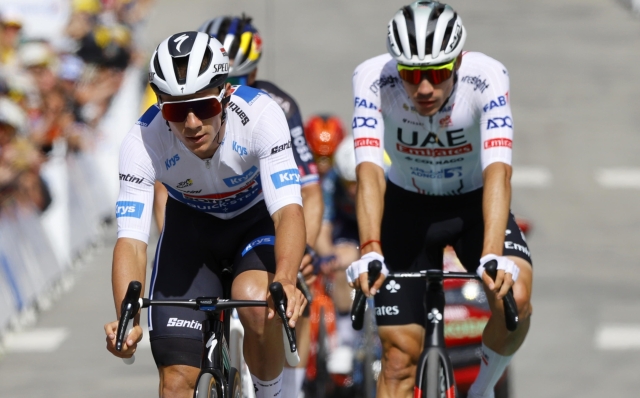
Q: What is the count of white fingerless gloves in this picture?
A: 2